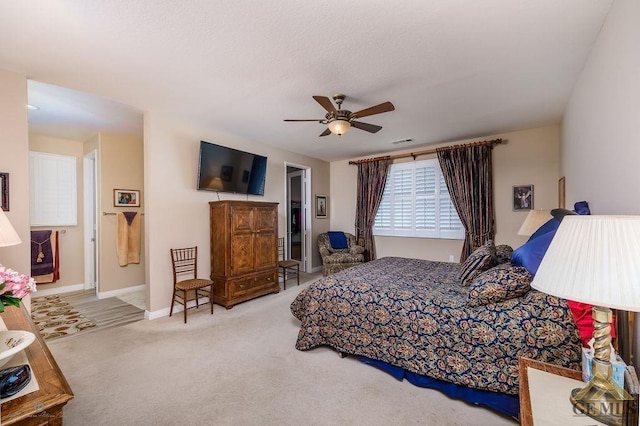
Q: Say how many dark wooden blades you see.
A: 5